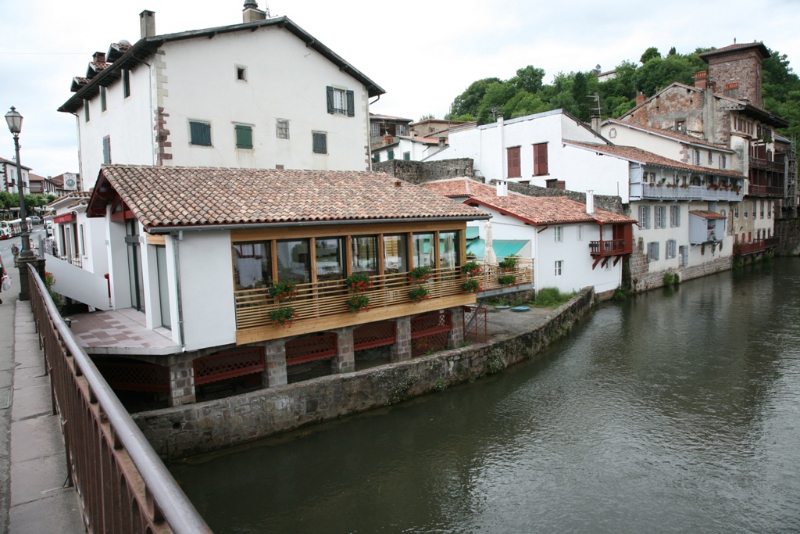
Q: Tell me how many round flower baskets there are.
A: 10